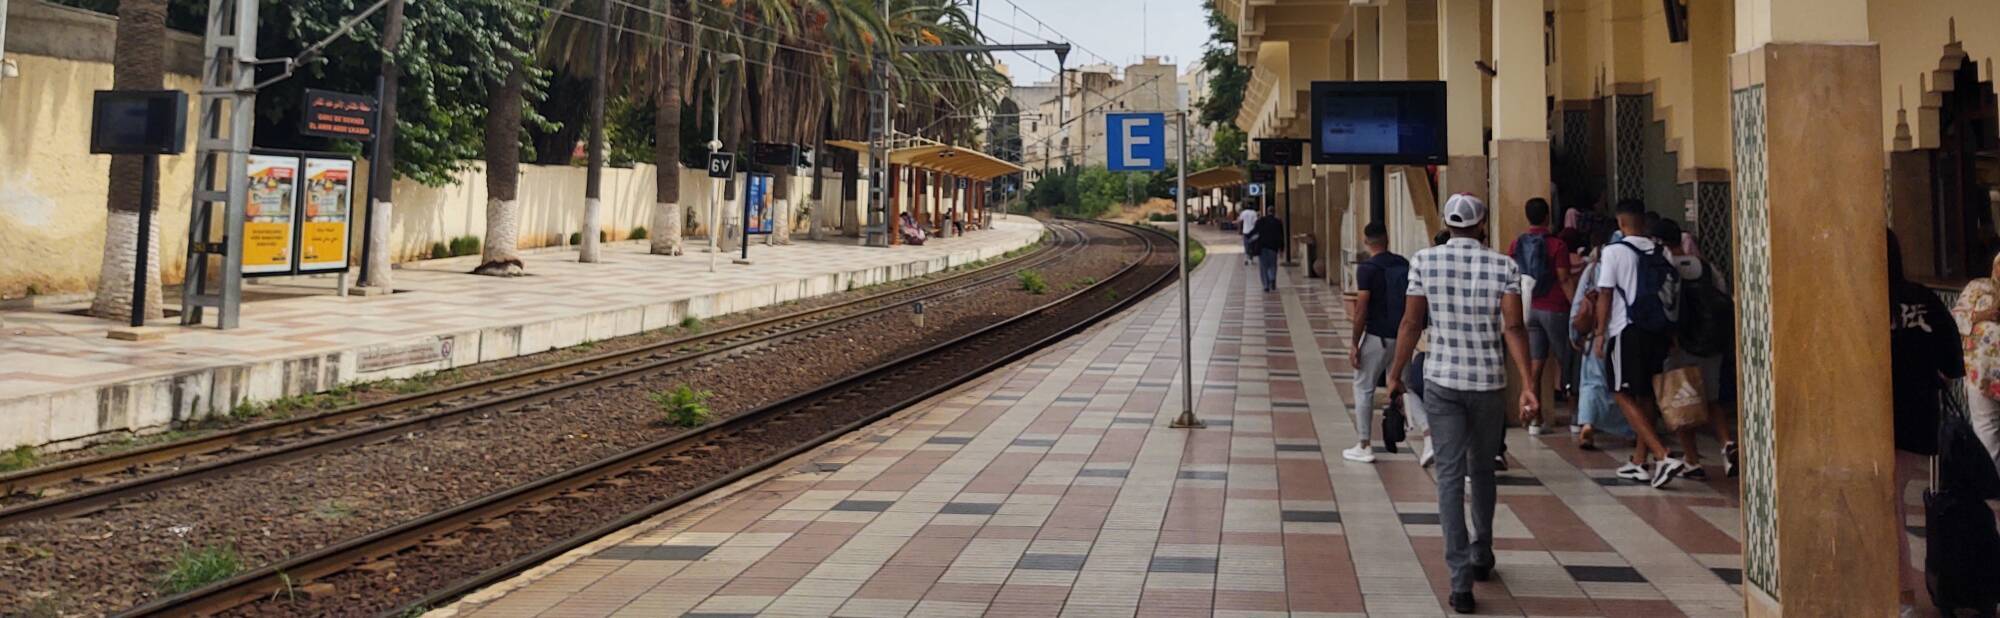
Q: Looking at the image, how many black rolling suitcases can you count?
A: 1